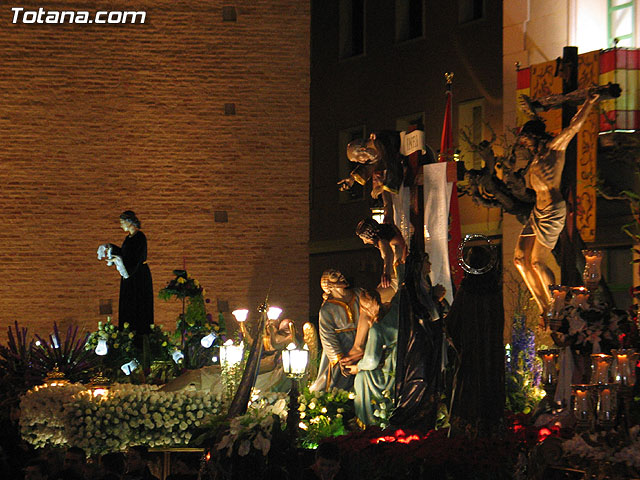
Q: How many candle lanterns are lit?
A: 8